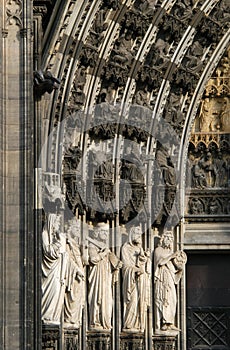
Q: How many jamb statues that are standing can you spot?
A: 5